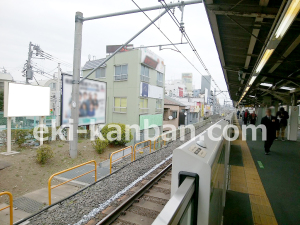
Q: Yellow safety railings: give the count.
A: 5